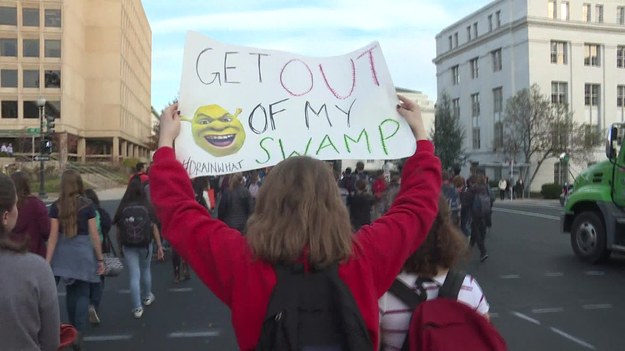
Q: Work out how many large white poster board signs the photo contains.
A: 1